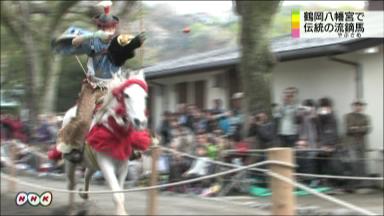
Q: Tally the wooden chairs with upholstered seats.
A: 0